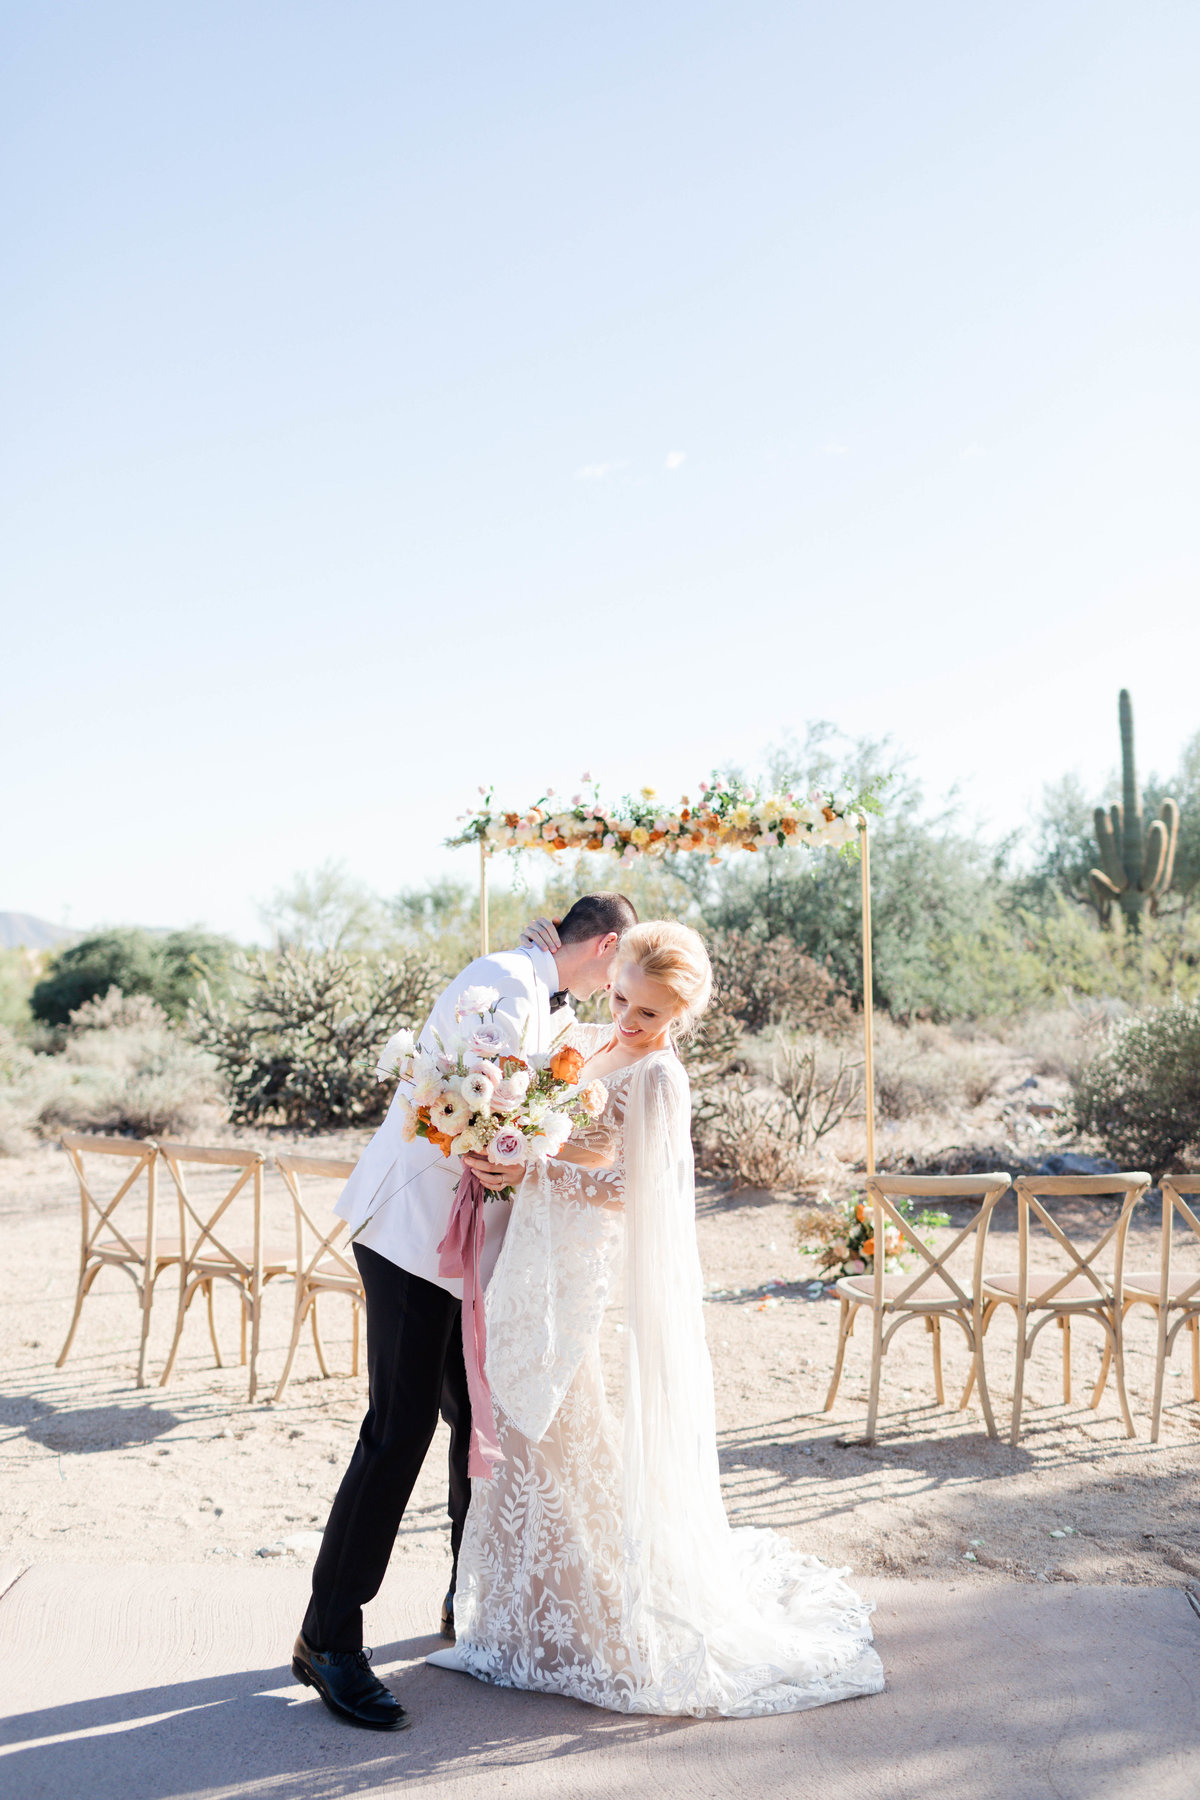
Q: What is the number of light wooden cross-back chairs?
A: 6